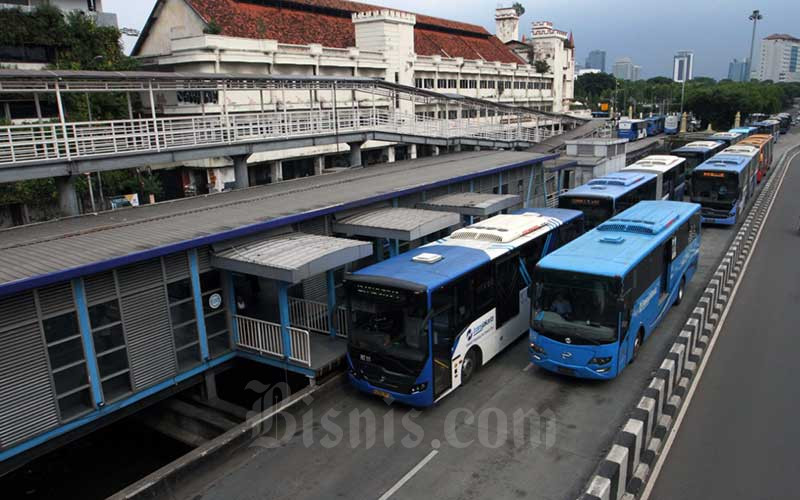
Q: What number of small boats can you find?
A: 0